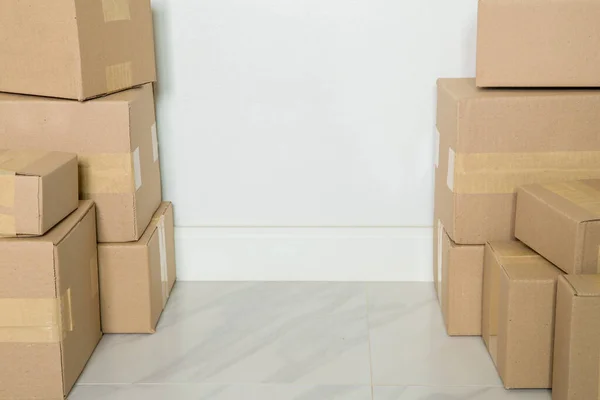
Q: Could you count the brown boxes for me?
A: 11